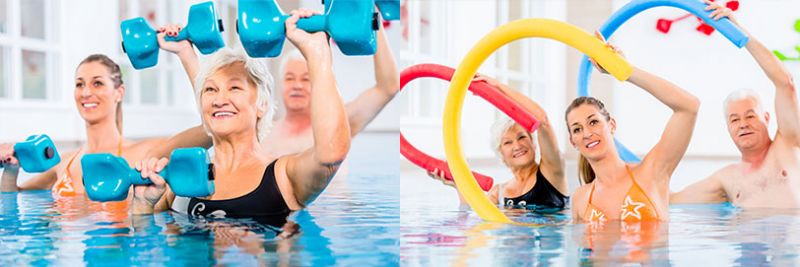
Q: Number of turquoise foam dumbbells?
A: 5